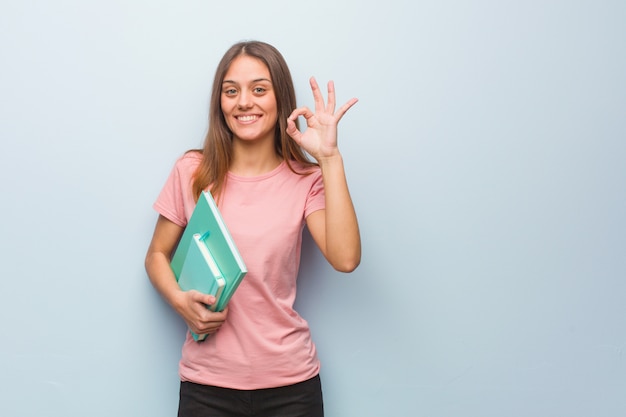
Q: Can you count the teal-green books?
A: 2